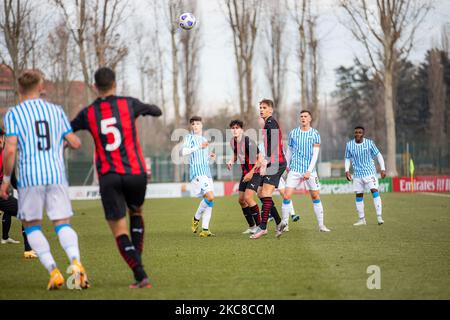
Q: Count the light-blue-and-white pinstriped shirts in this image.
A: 4